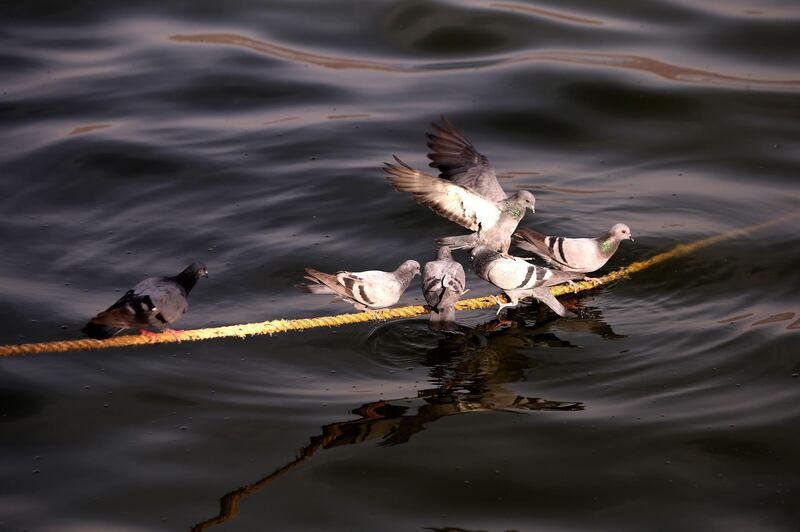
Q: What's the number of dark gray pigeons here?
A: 1